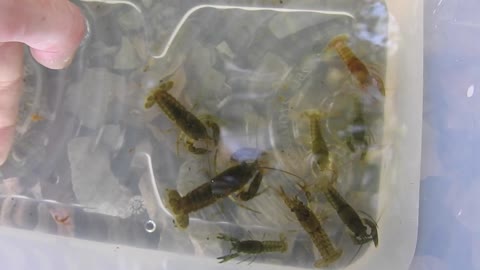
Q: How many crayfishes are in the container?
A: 8